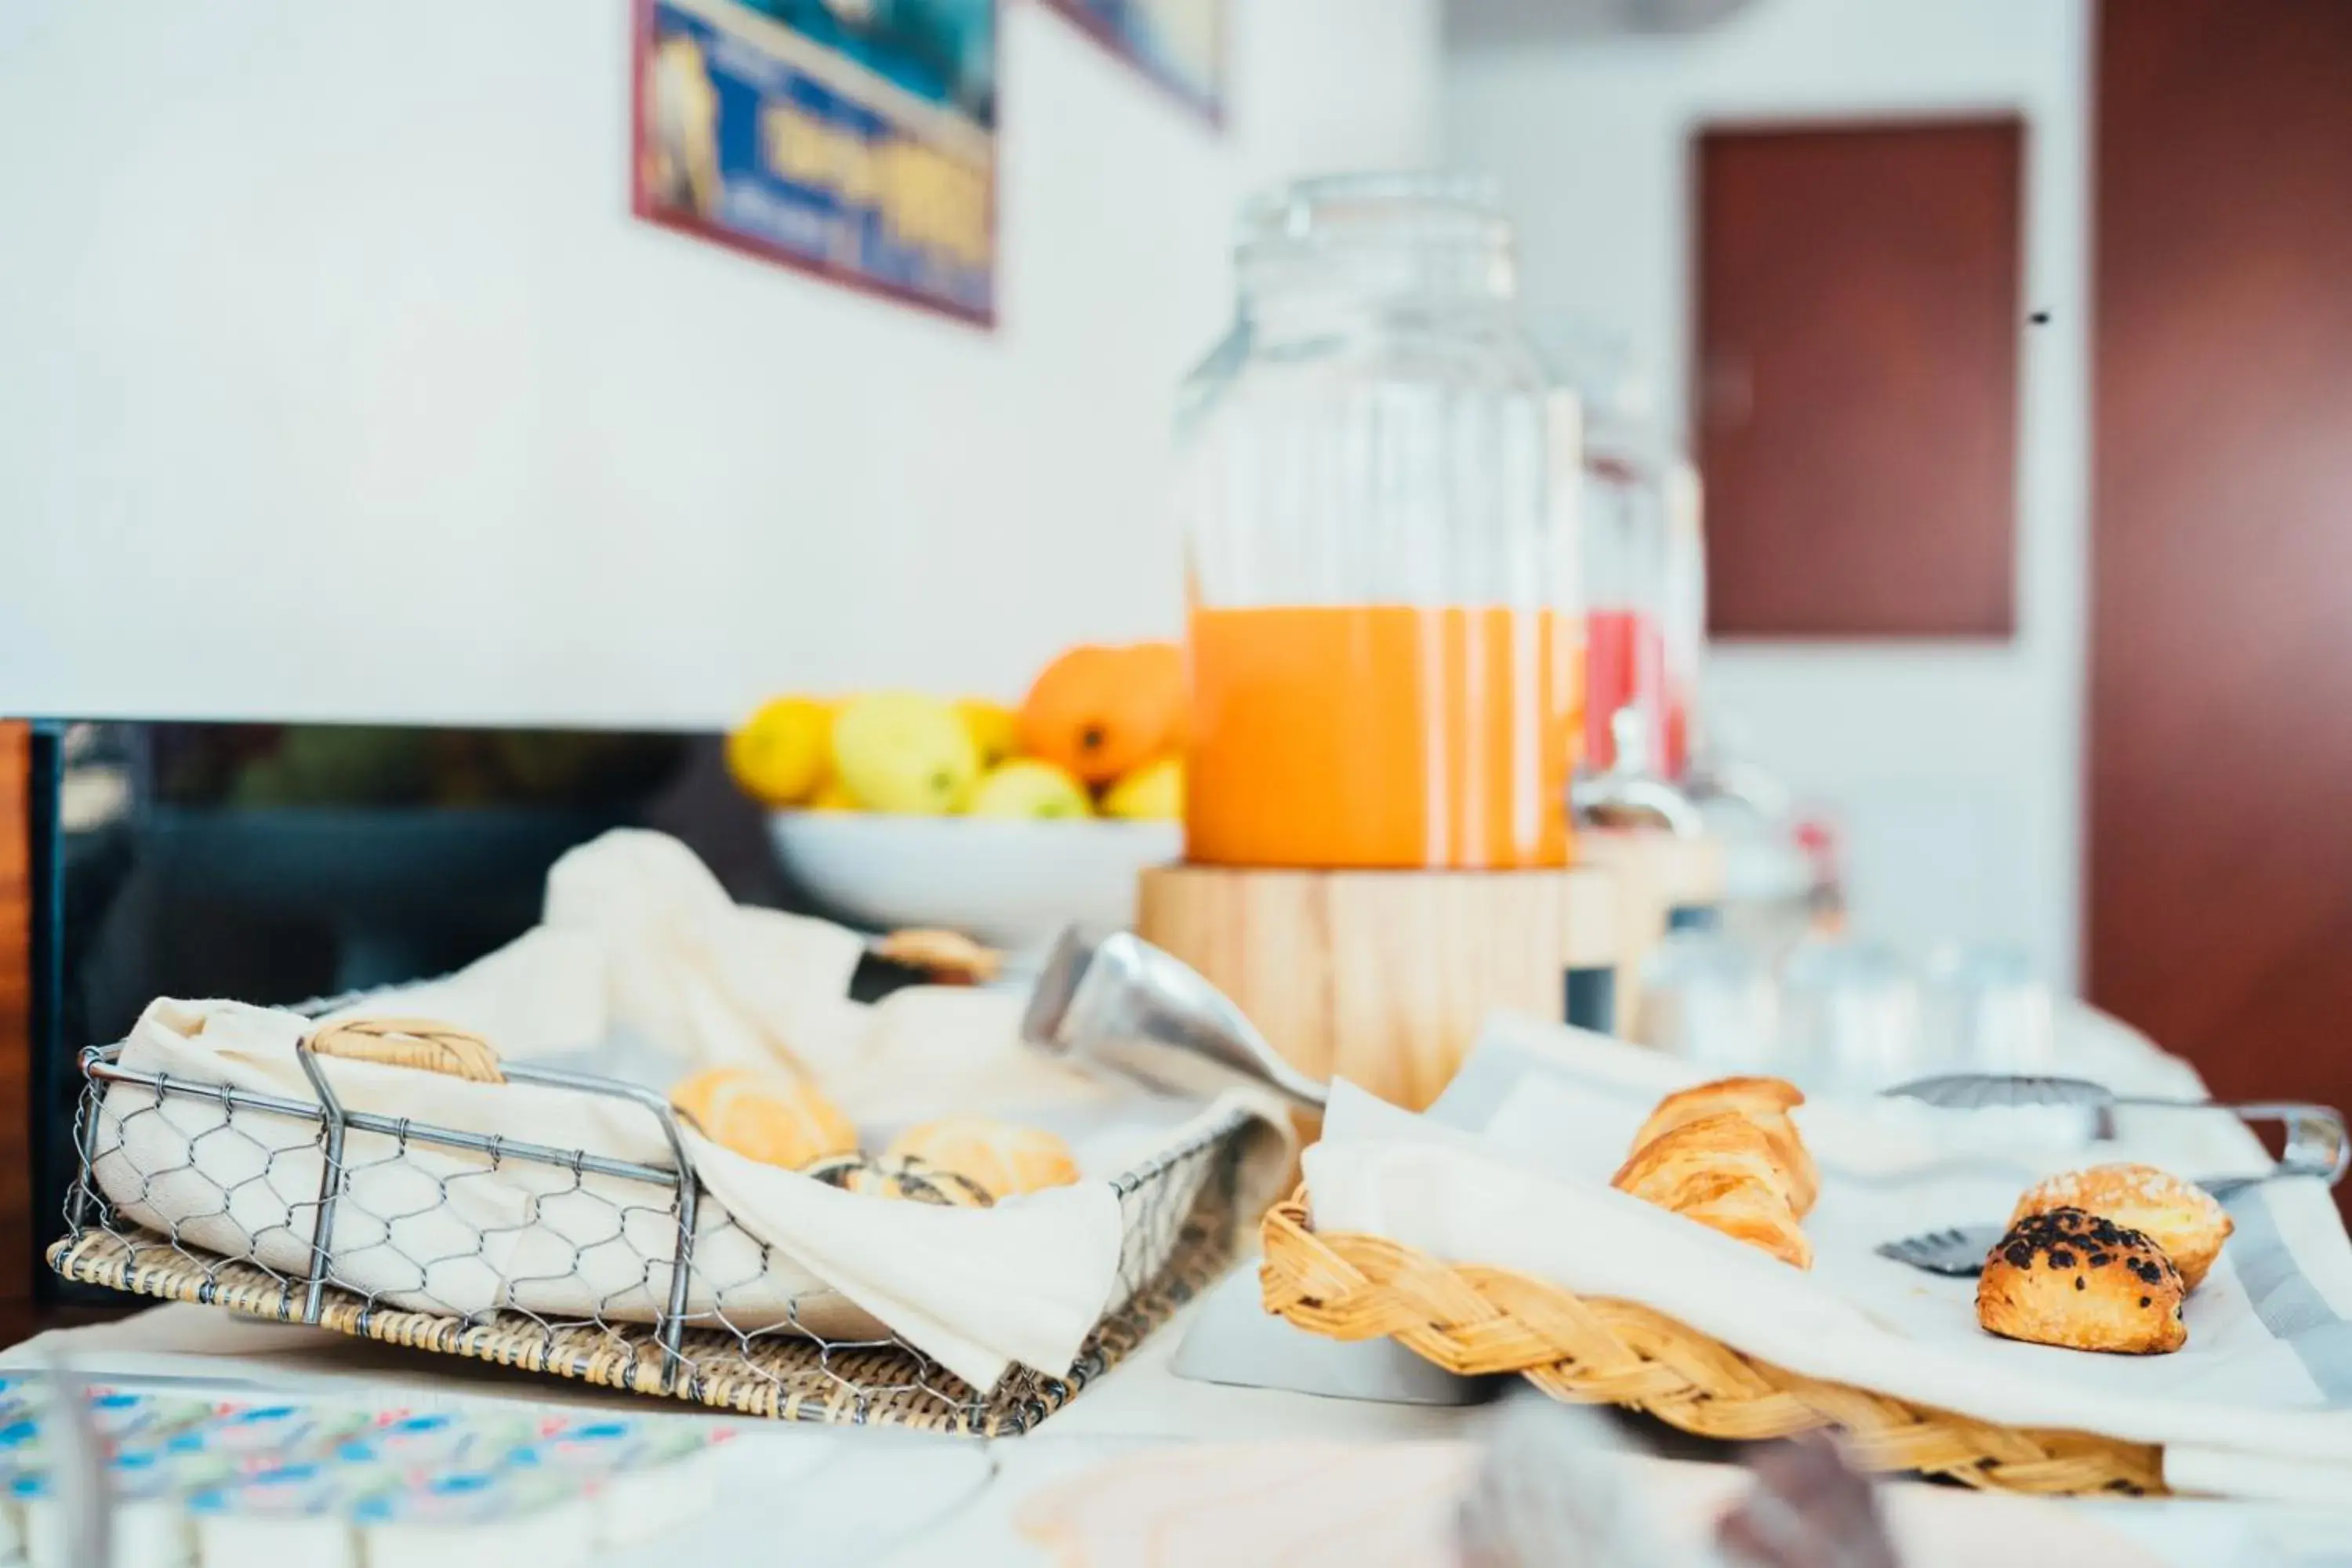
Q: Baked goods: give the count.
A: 6